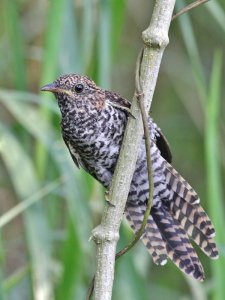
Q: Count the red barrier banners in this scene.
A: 0